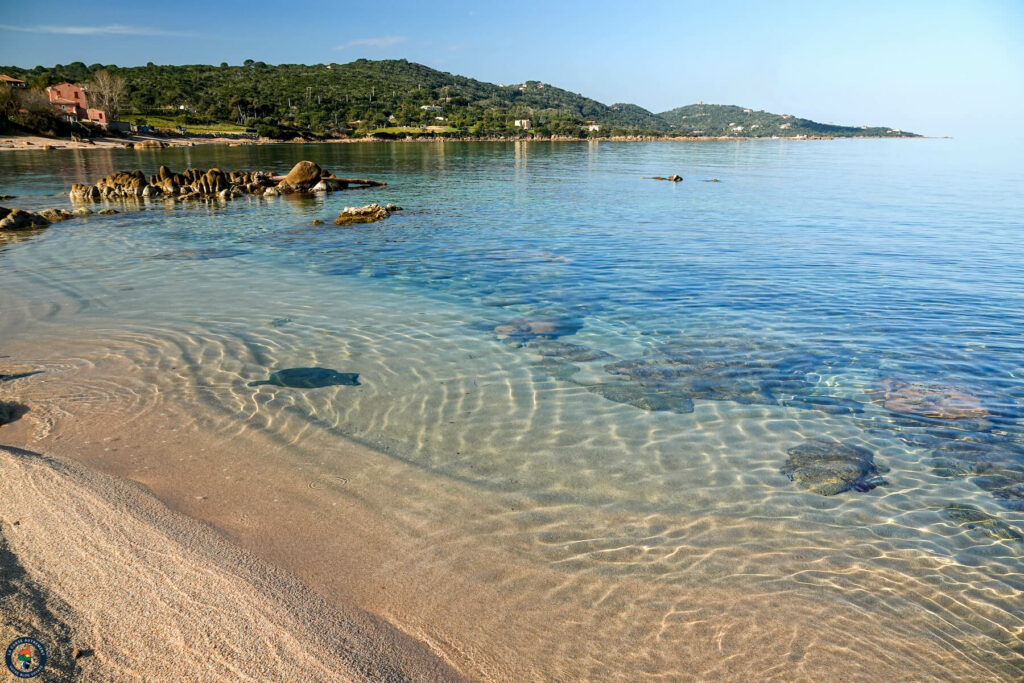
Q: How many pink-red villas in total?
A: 1